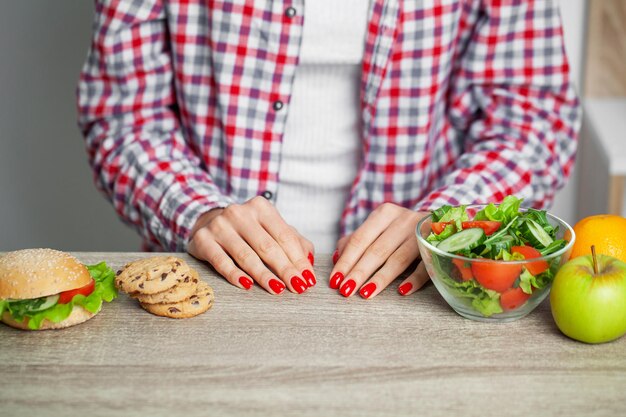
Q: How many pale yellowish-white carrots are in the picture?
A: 0